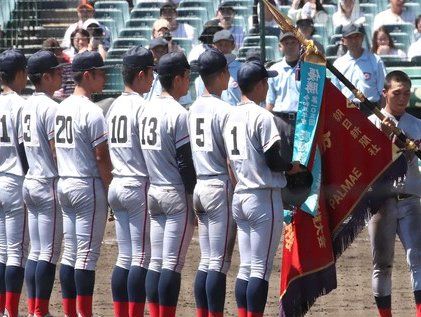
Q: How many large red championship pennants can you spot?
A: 1